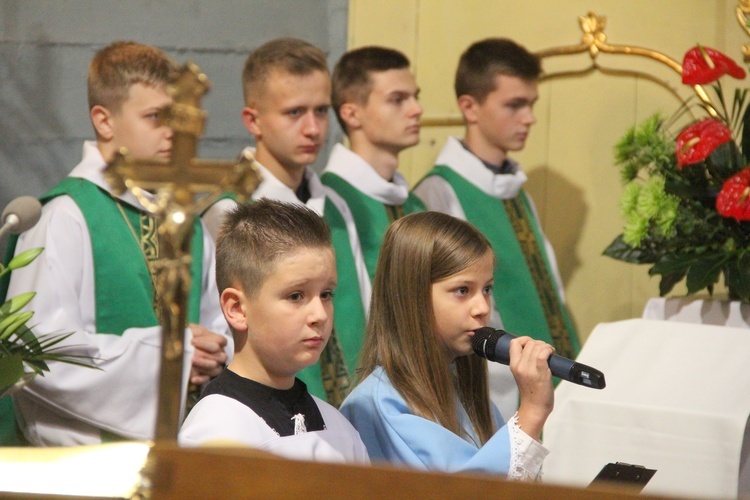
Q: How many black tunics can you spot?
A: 1